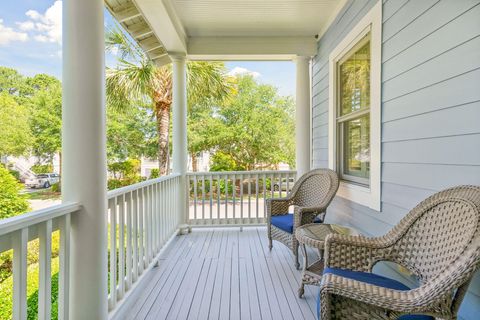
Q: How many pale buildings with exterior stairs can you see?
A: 1